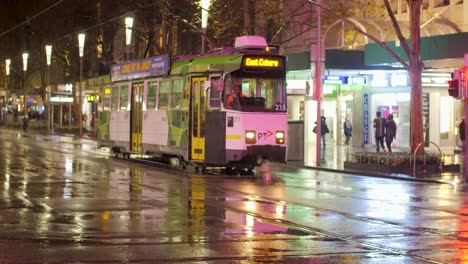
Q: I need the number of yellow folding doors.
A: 2